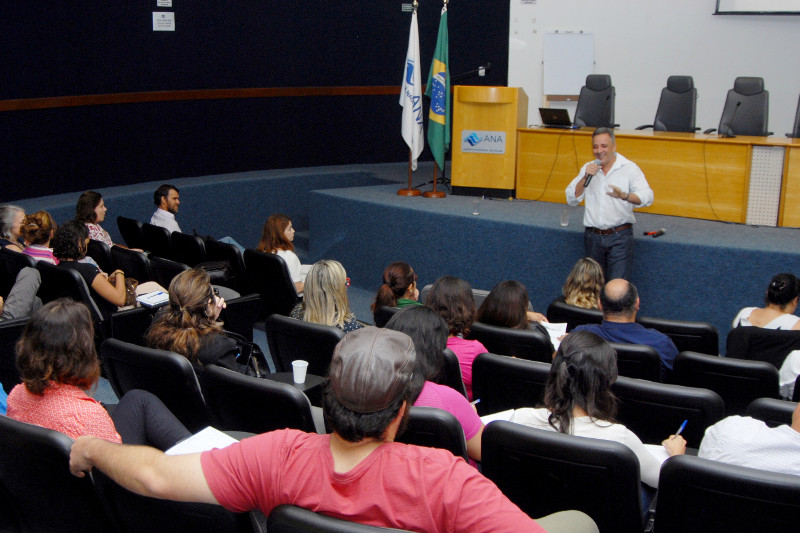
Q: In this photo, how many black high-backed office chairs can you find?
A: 4